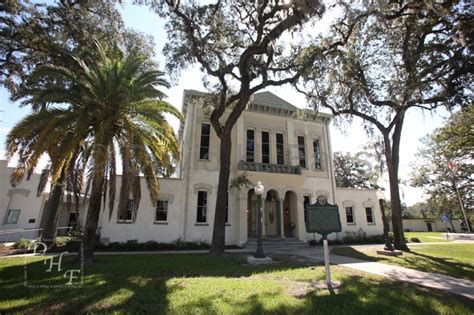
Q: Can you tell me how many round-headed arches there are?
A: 3